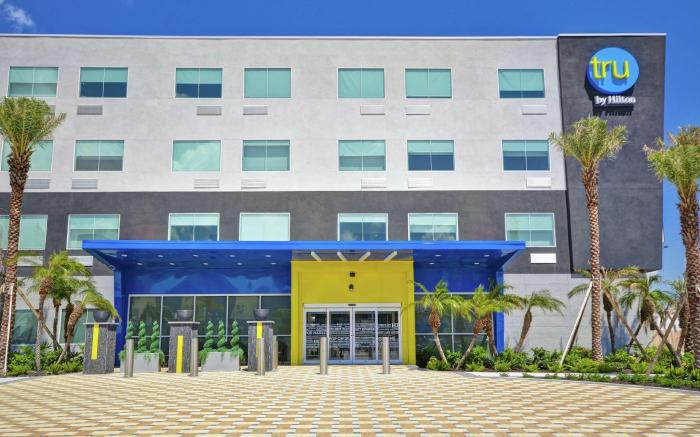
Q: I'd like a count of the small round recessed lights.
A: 14